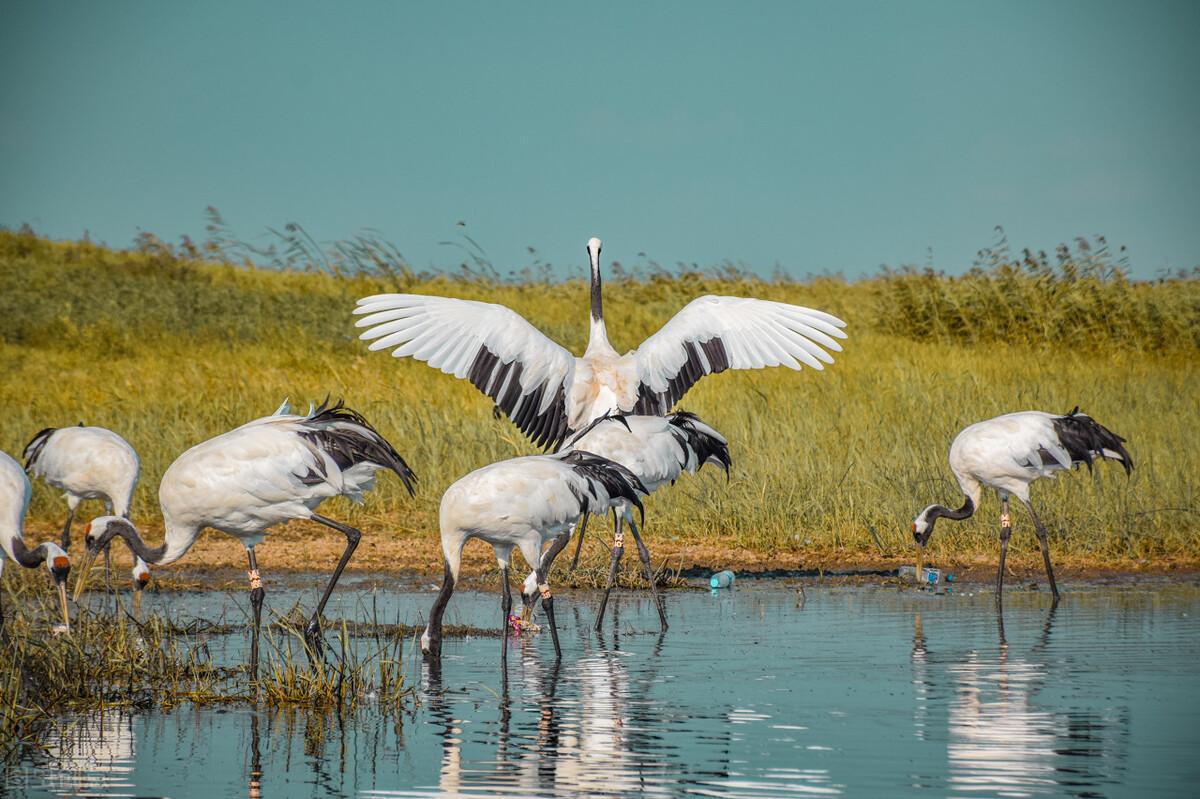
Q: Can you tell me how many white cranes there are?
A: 7